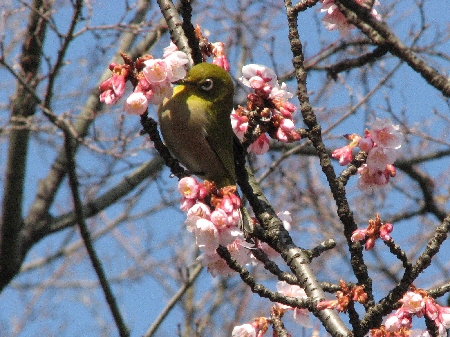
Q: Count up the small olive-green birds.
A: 1